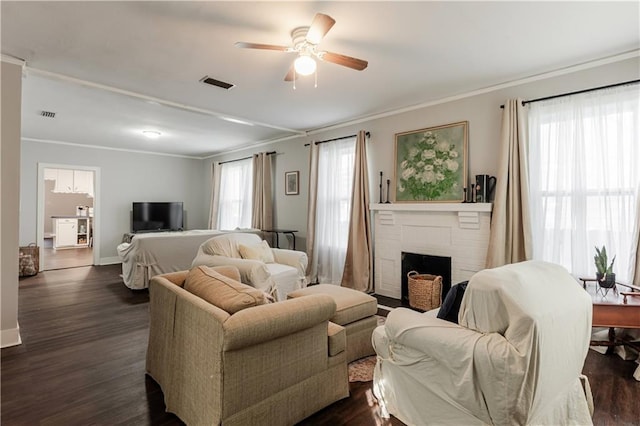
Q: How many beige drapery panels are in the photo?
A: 6